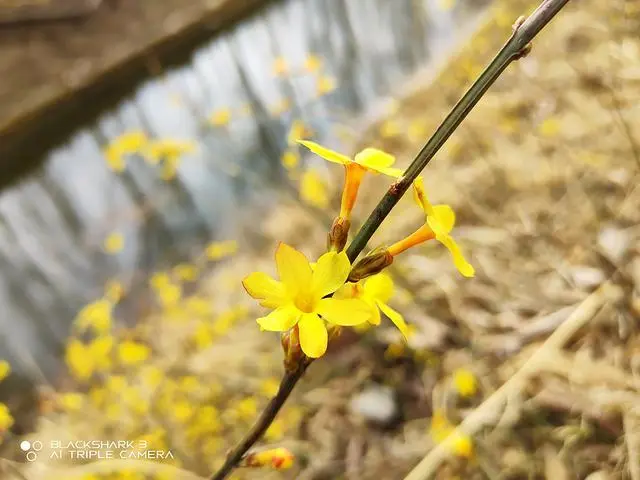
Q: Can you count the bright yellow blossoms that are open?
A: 4